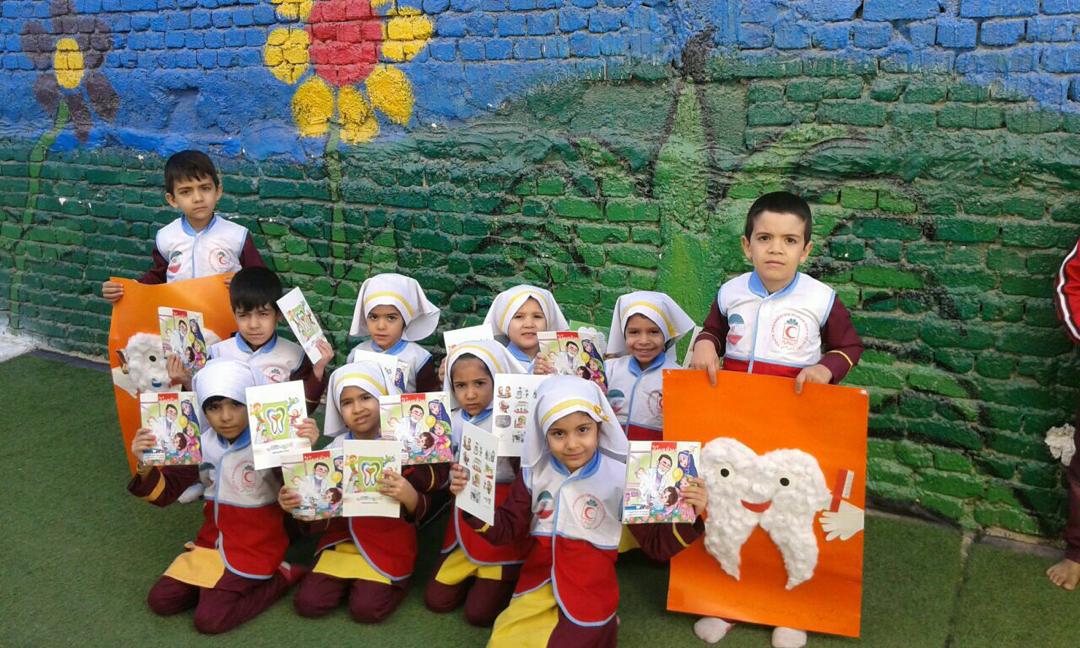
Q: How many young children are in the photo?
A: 10